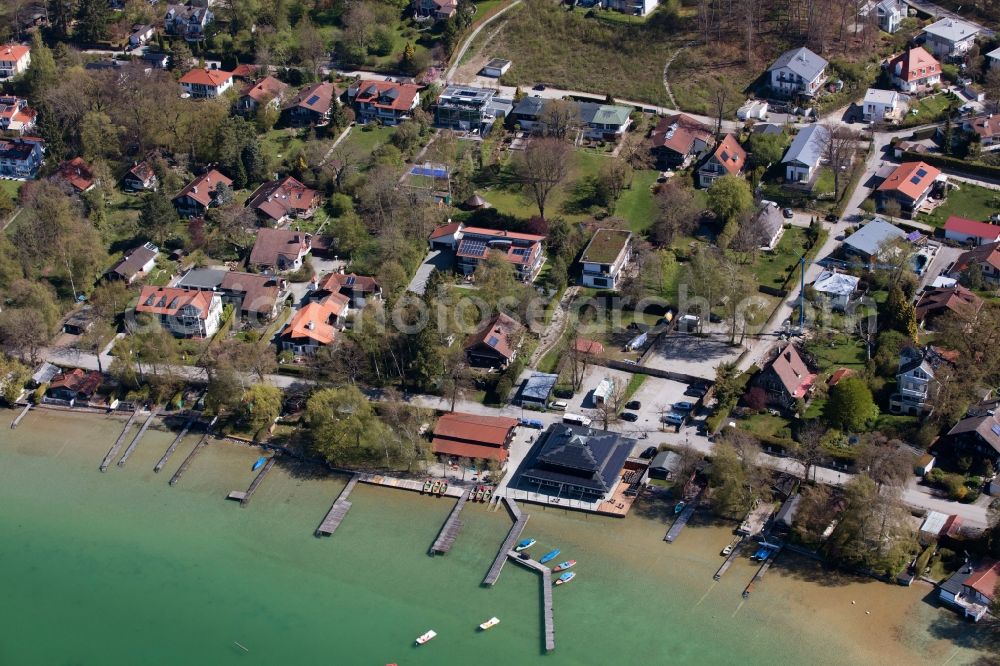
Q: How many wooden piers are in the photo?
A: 12